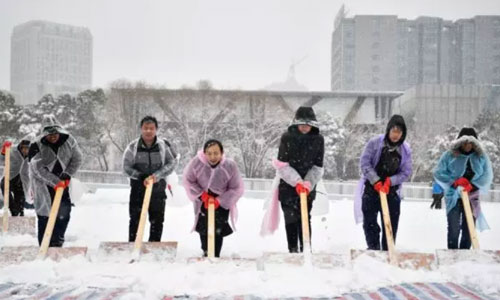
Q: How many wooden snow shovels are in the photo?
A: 7